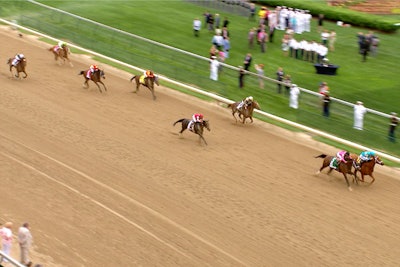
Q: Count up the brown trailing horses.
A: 6